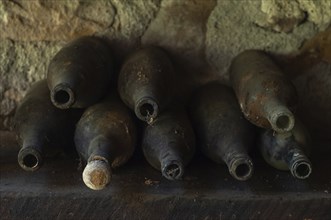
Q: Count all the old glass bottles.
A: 8